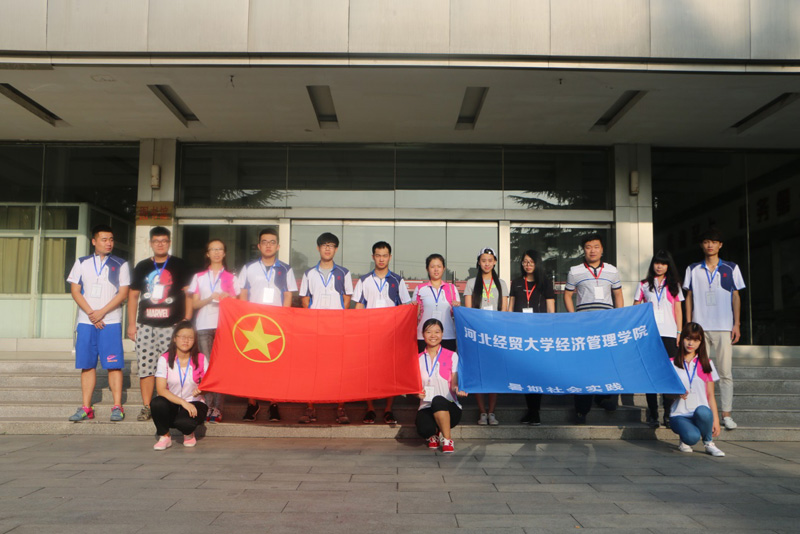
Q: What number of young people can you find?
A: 15